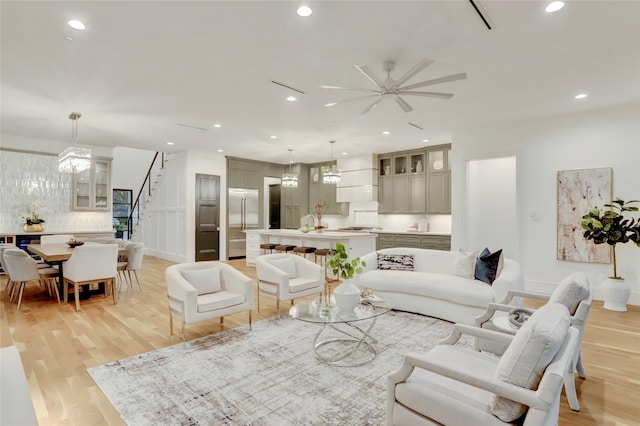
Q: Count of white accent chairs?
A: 4